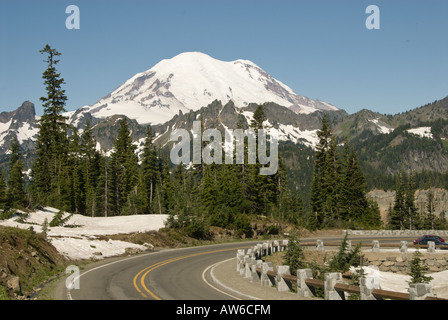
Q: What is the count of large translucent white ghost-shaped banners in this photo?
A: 0